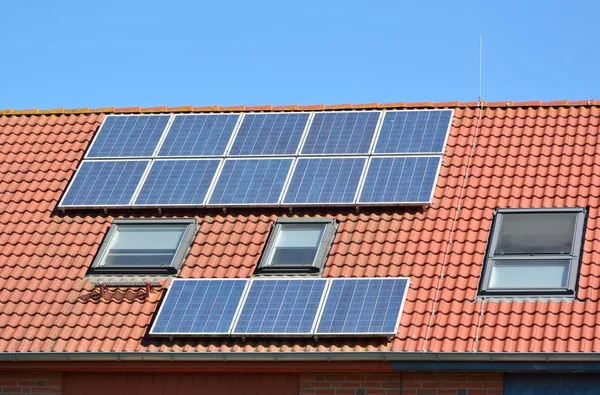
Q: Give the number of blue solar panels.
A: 13